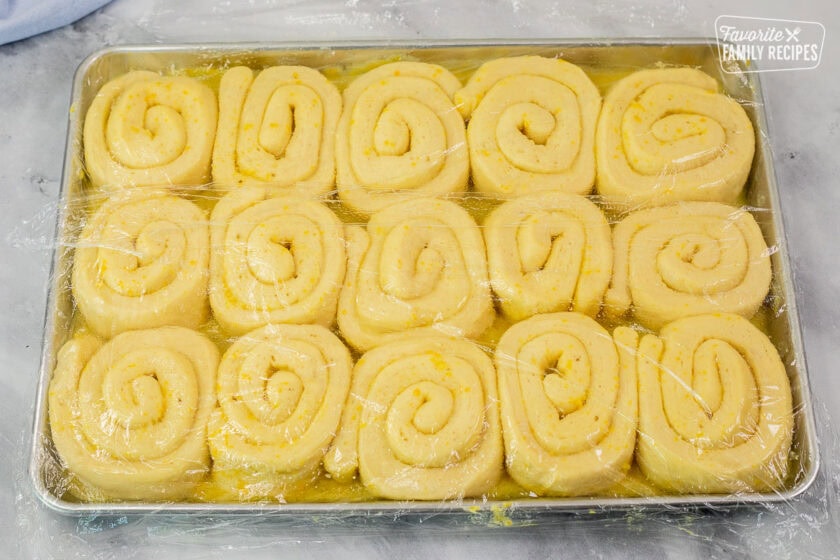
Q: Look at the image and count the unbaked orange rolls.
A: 15